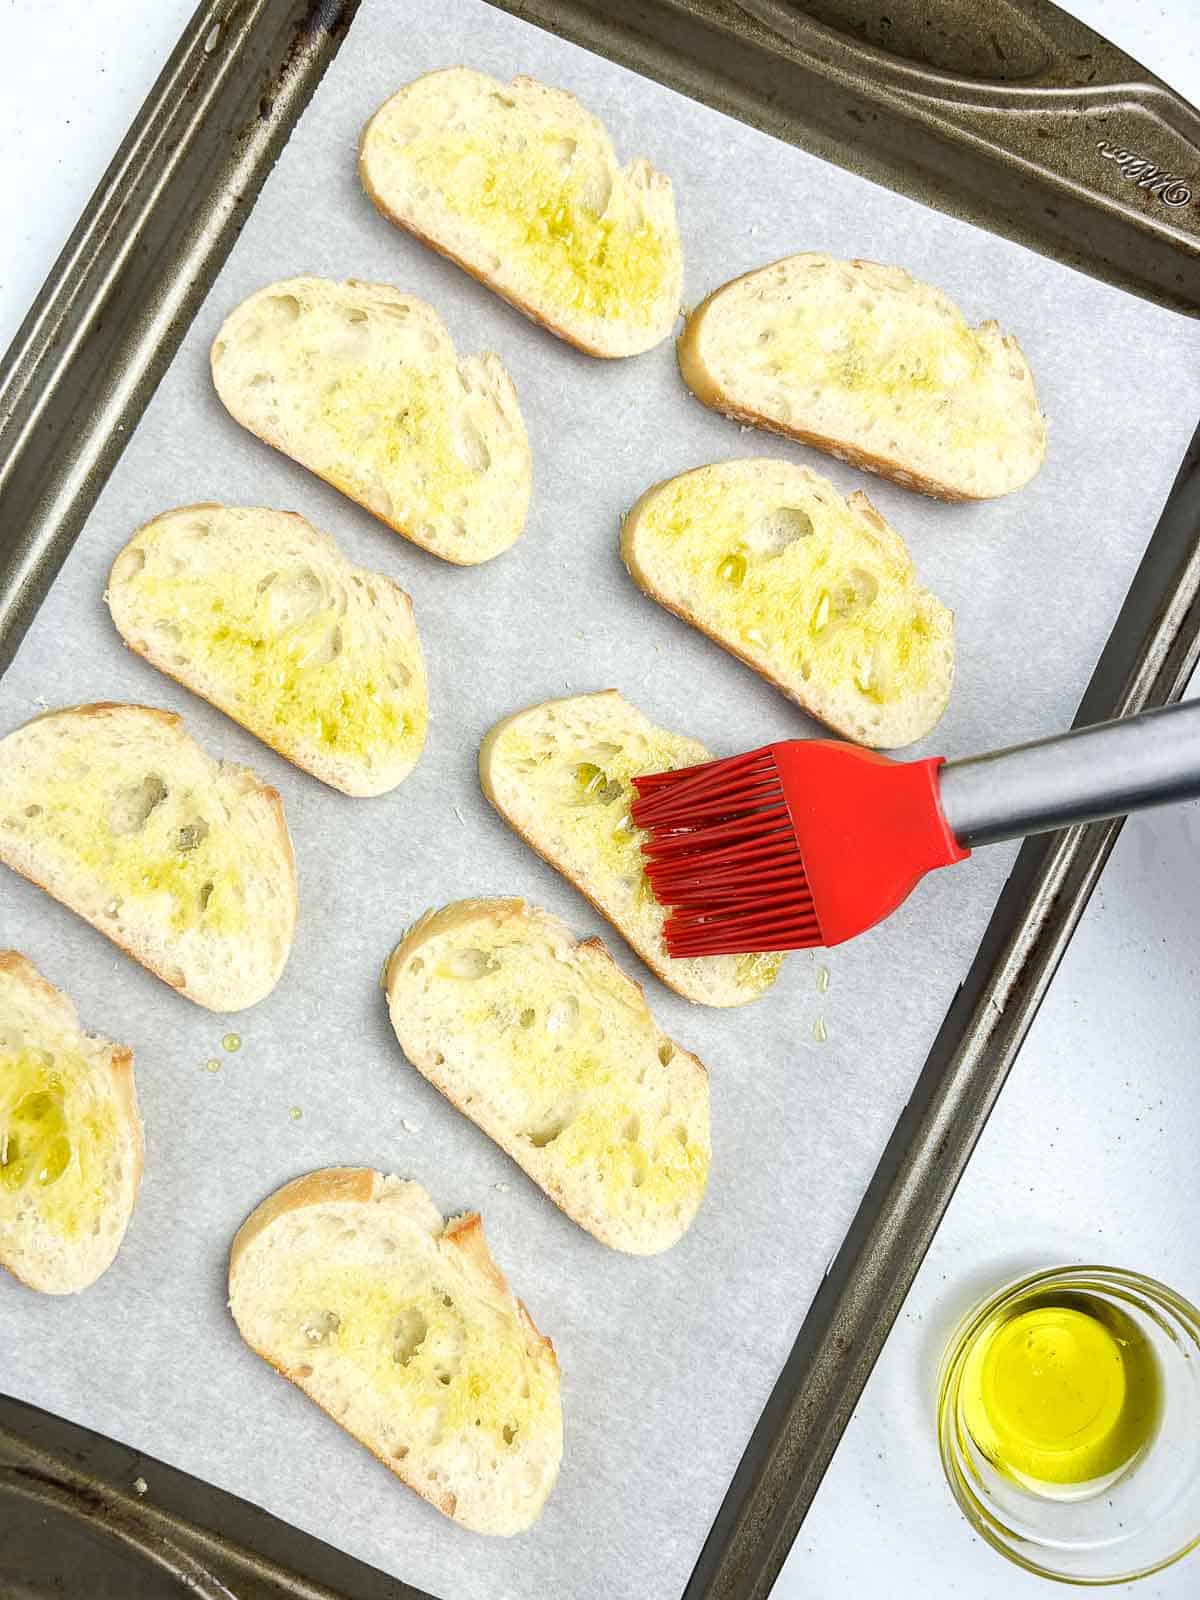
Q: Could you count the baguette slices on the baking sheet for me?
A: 10